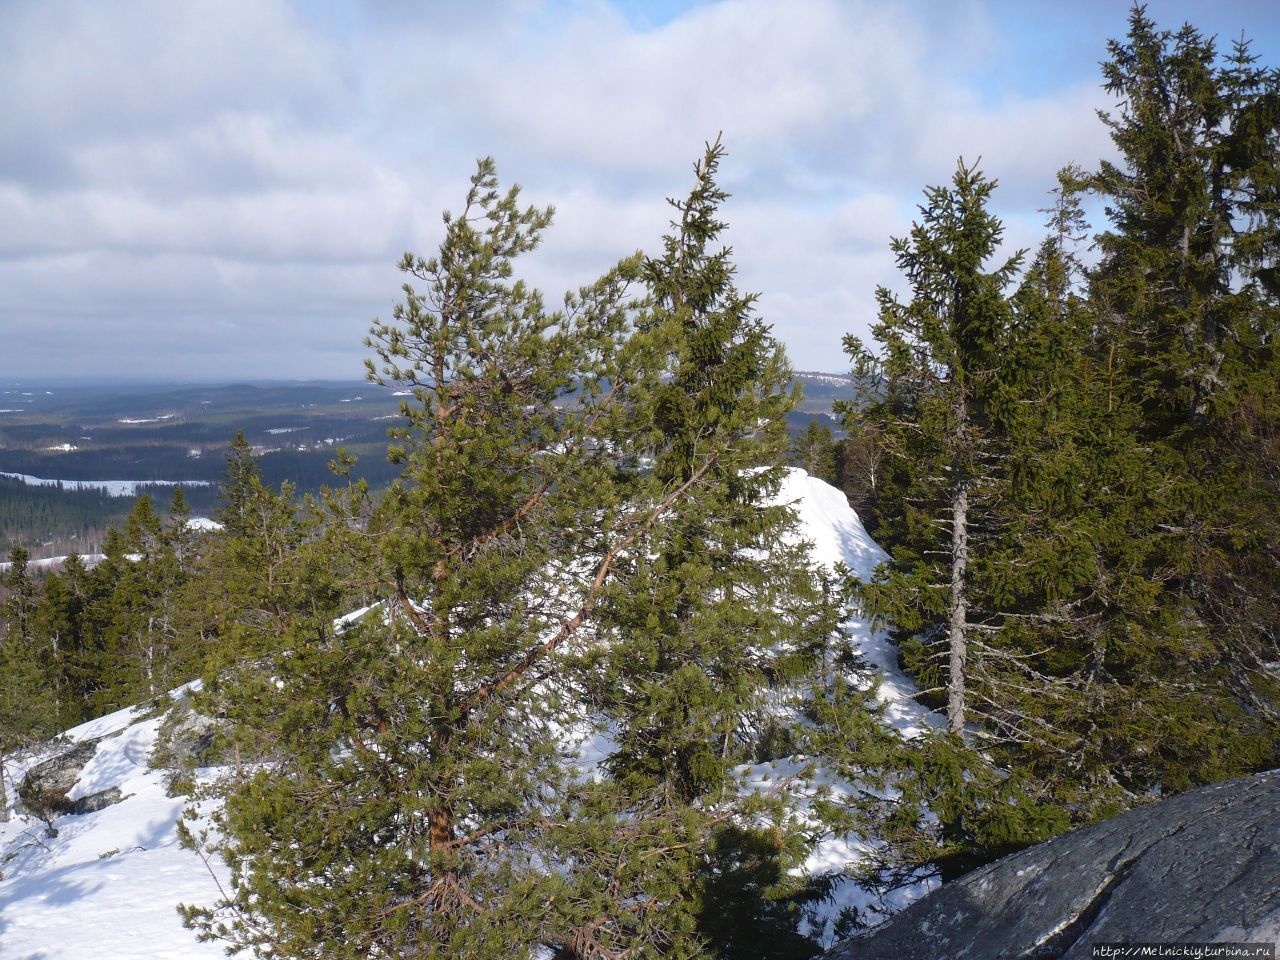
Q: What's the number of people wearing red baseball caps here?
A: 0